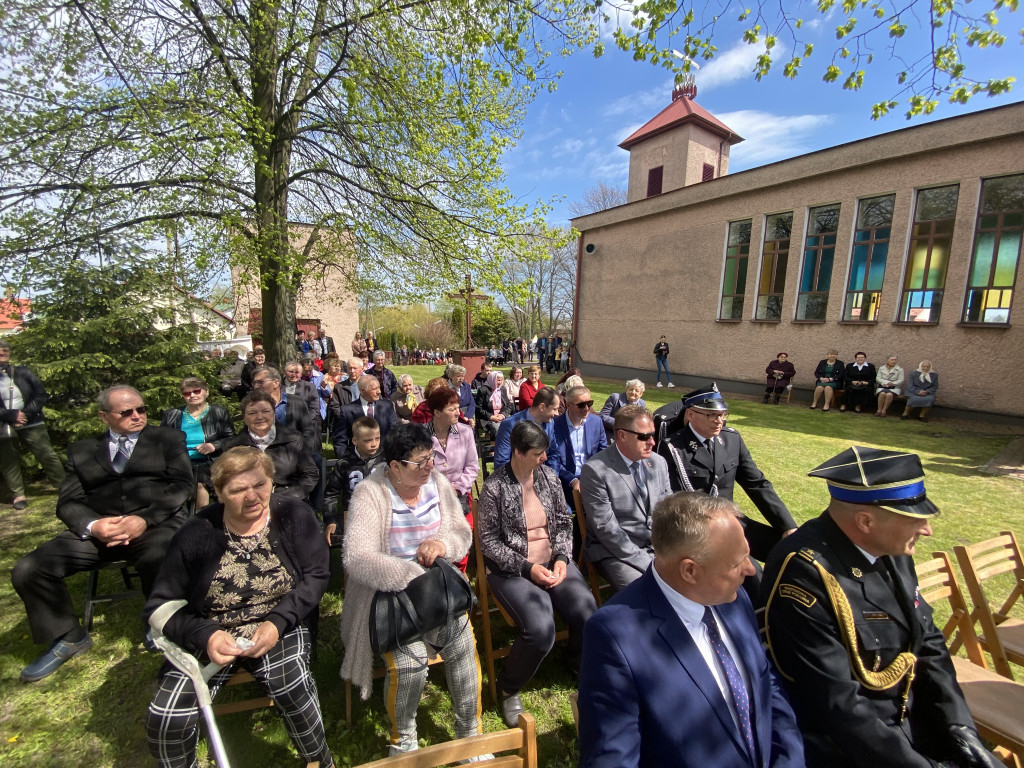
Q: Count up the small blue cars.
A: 0